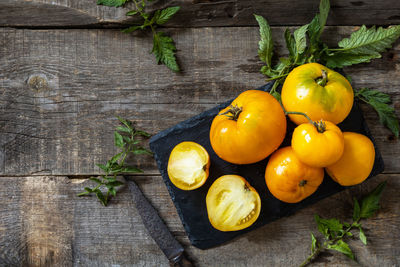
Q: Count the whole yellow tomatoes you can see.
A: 5